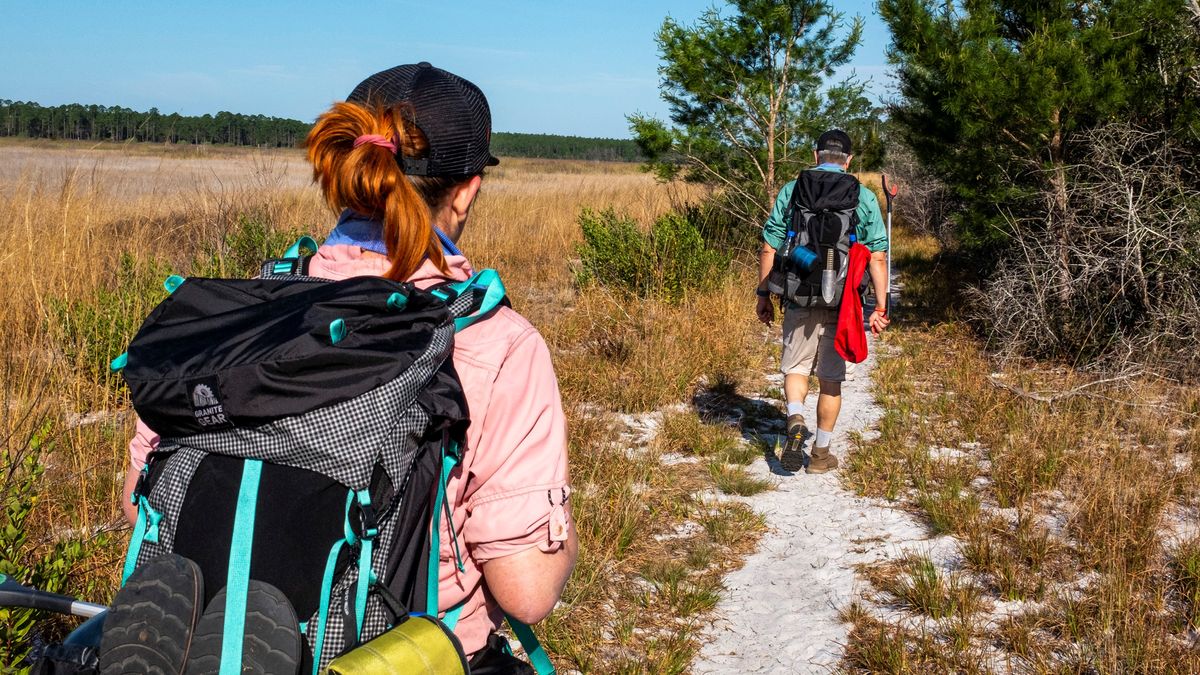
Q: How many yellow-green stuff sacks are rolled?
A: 1